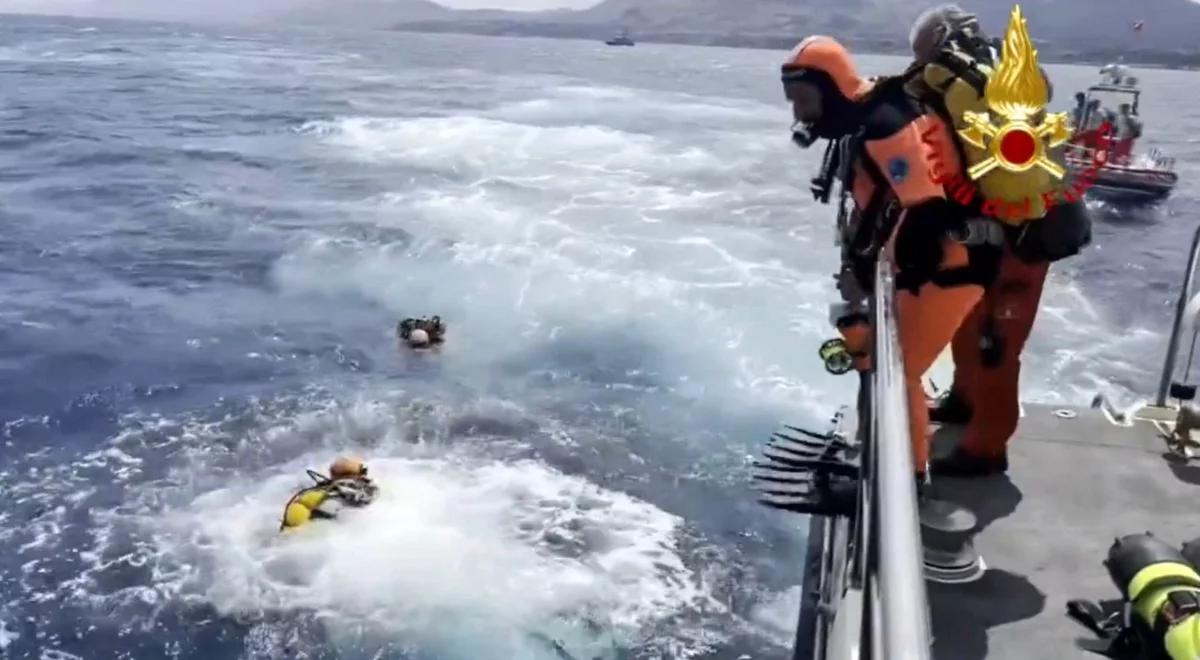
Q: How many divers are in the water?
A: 2